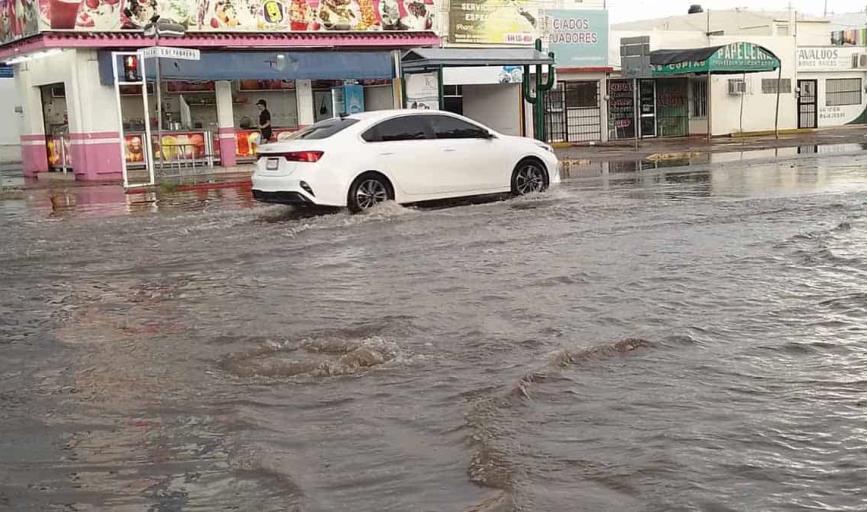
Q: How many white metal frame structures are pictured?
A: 1